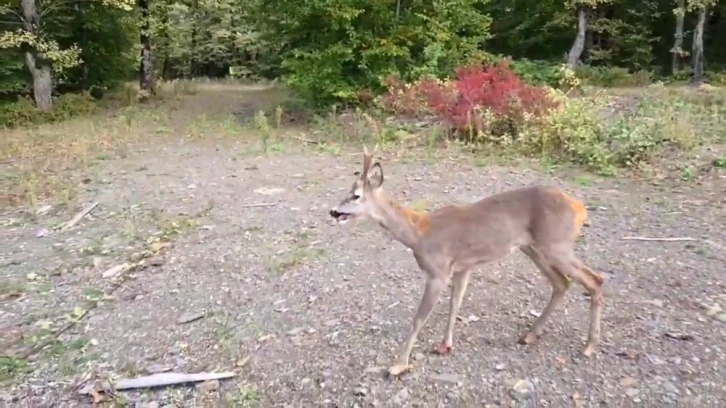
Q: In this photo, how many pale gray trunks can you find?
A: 4